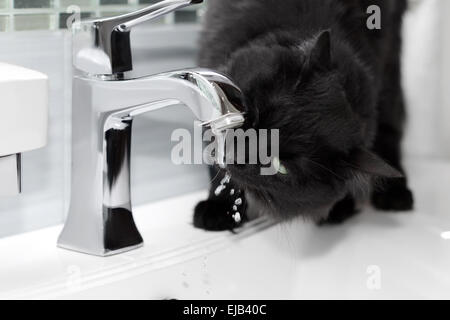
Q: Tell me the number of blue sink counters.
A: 0